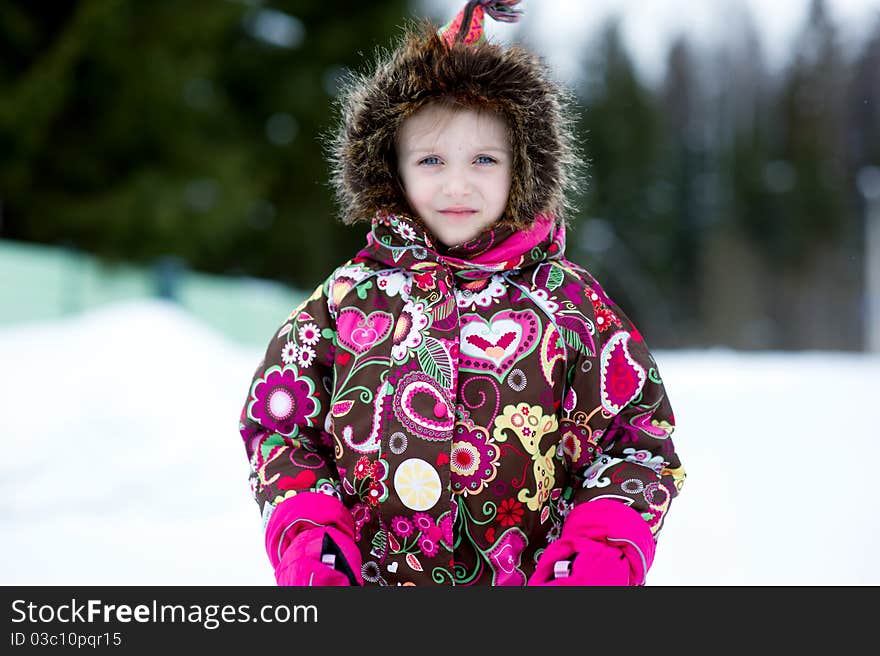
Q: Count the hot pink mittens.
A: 2